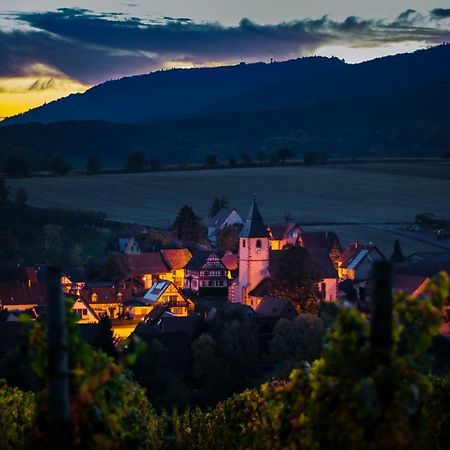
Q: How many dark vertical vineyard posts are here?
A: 2